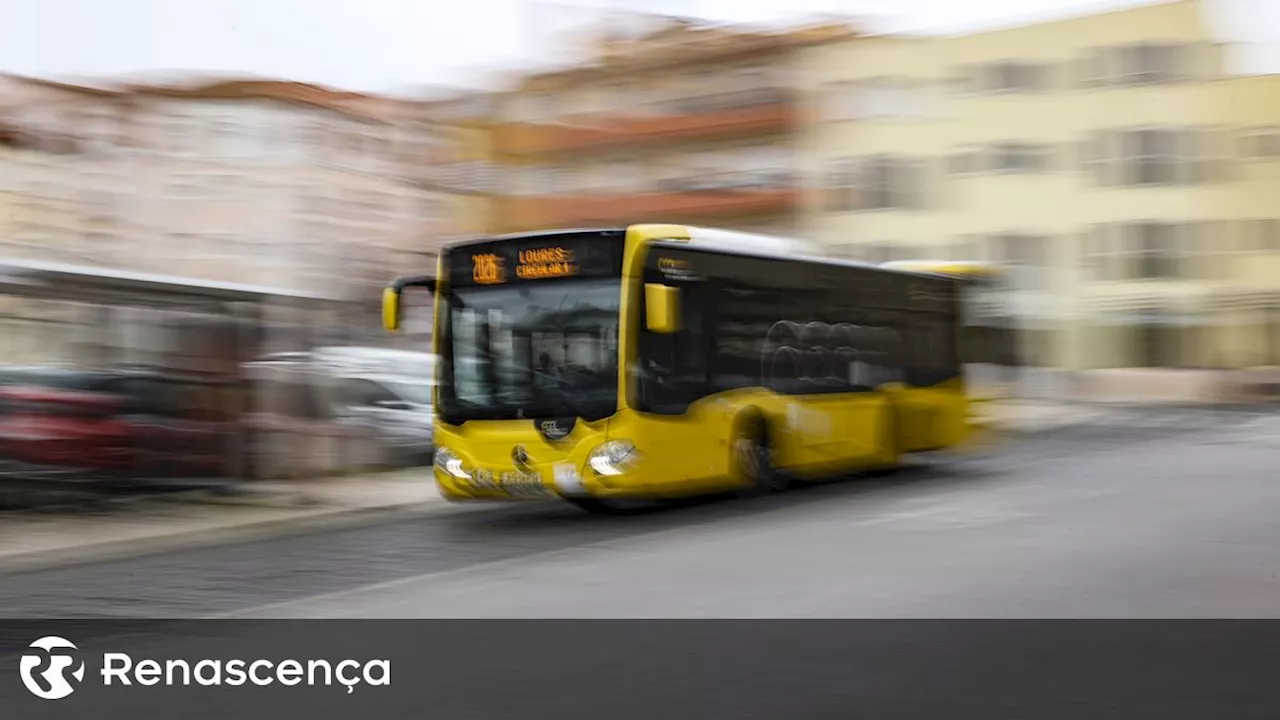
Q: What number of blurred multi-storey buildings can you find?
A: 3